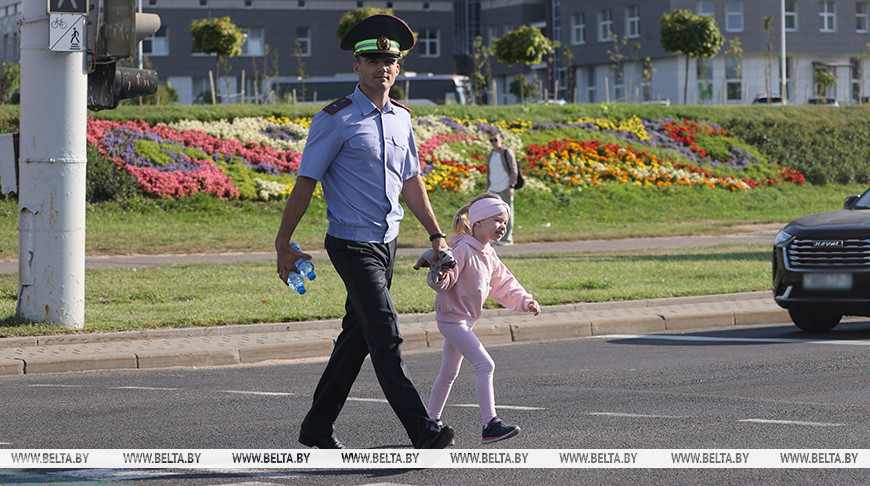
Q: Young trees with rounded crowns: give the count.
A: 4